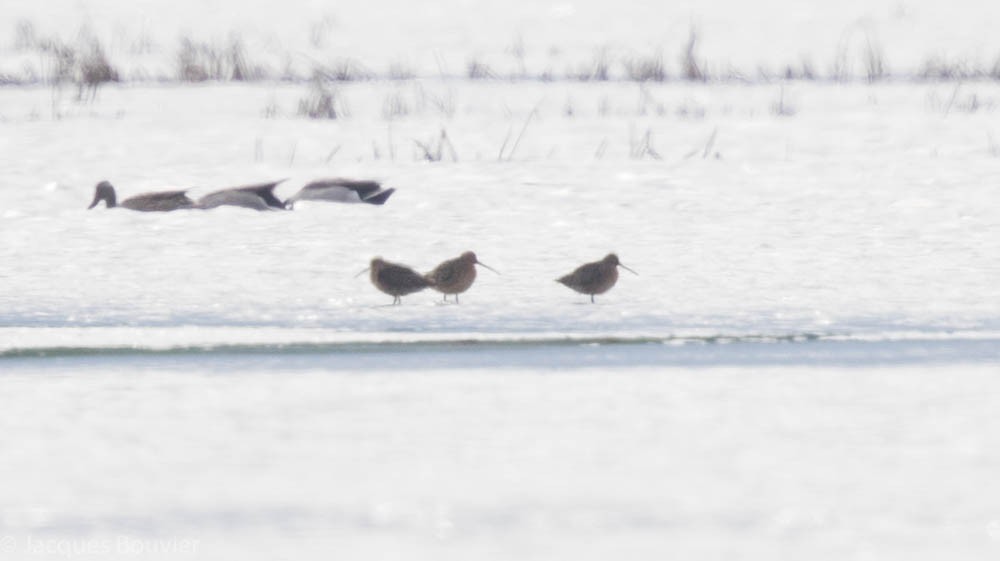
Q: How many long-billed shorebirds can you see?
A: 3